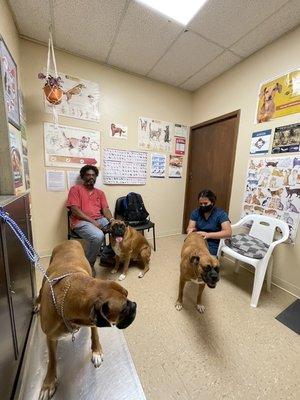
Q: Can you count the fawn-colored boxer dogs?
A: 3